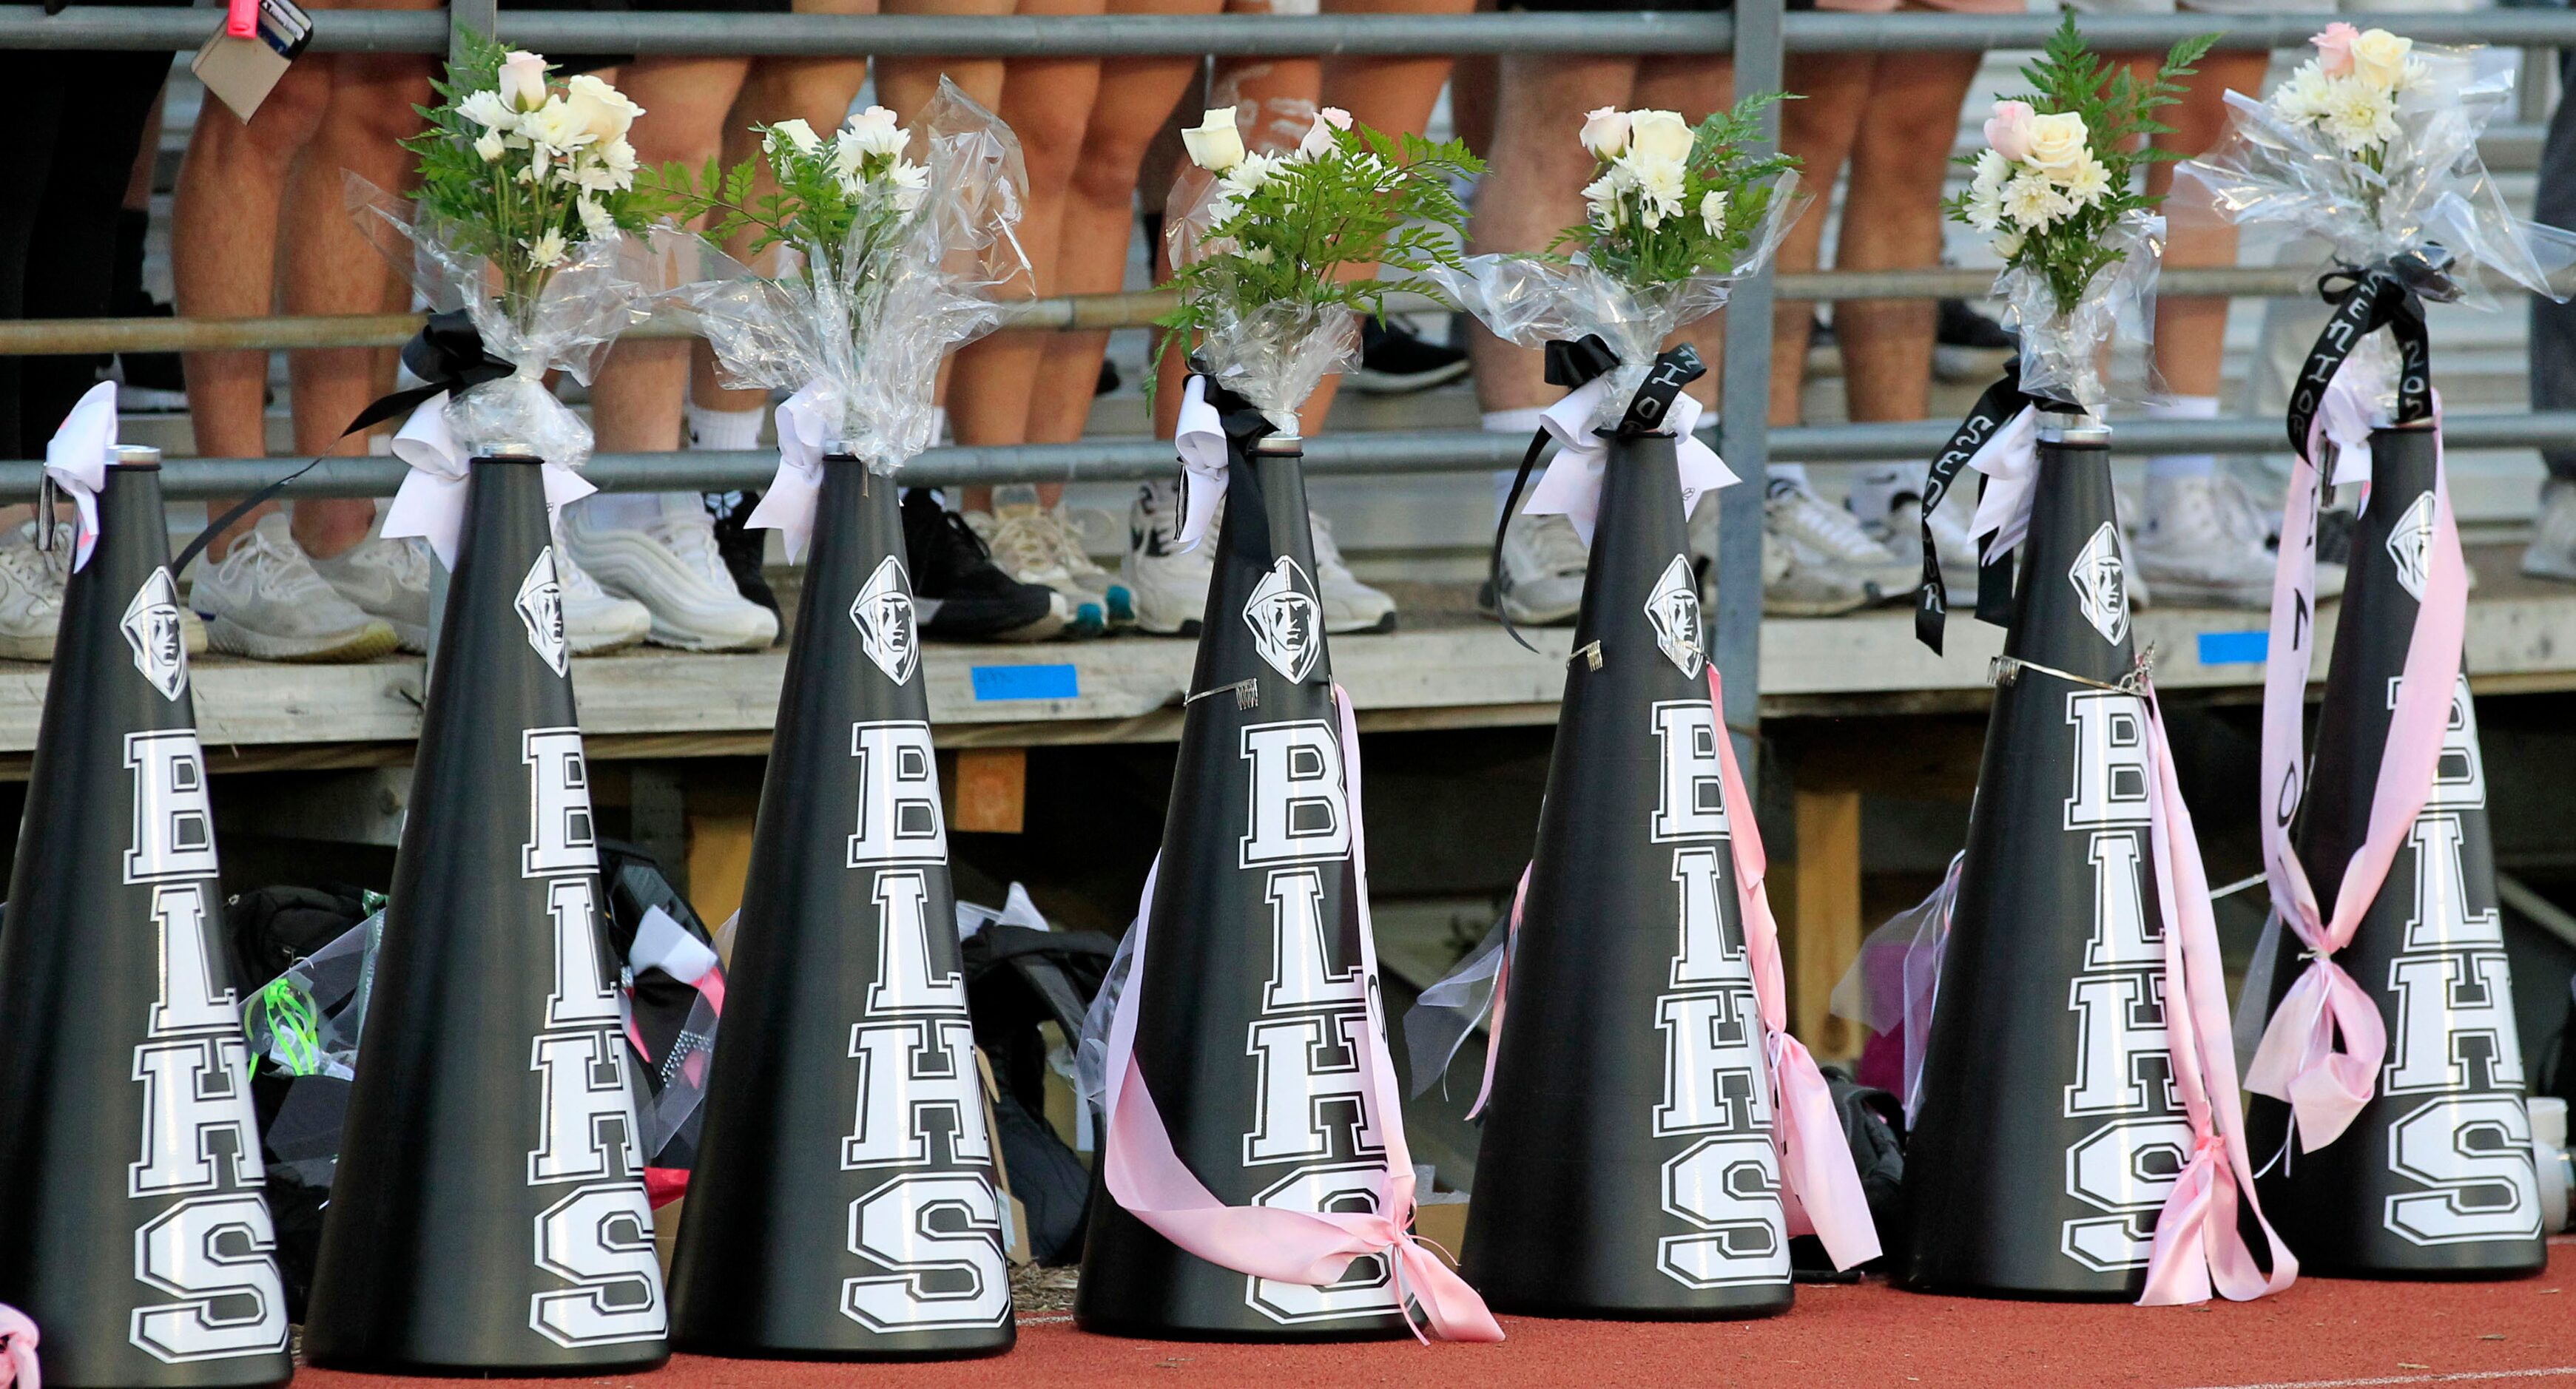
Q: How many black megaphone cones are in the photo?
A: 7